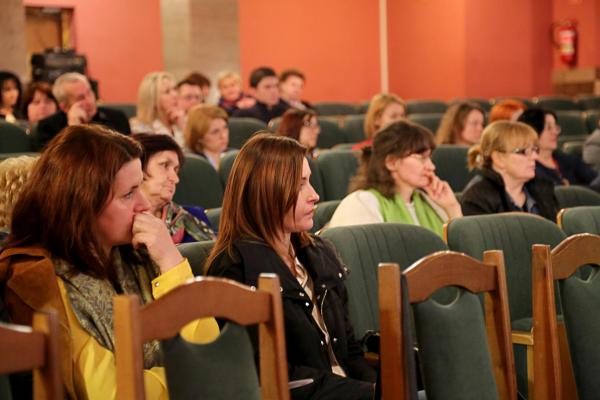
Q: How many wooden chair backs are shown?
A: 4